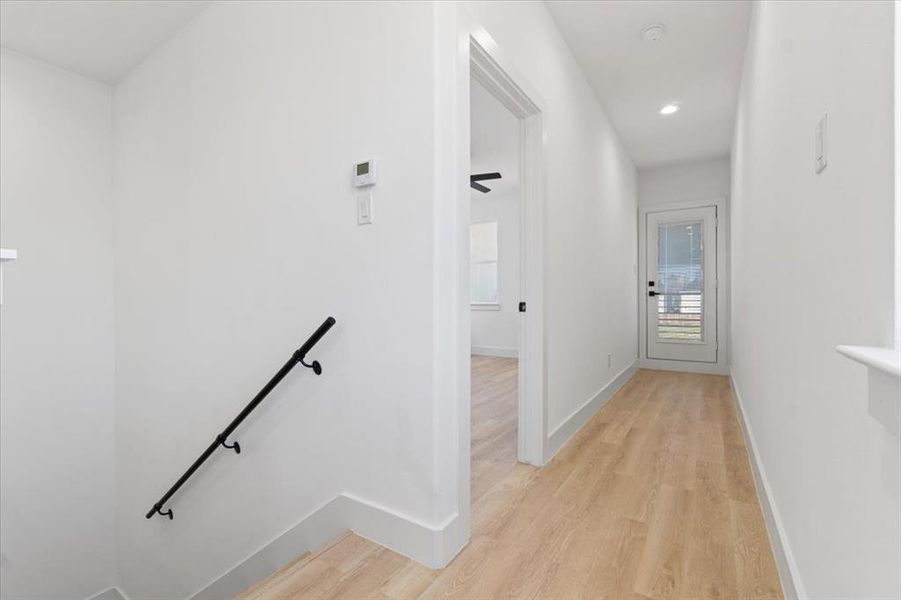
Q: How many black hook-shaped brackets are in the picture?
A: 3